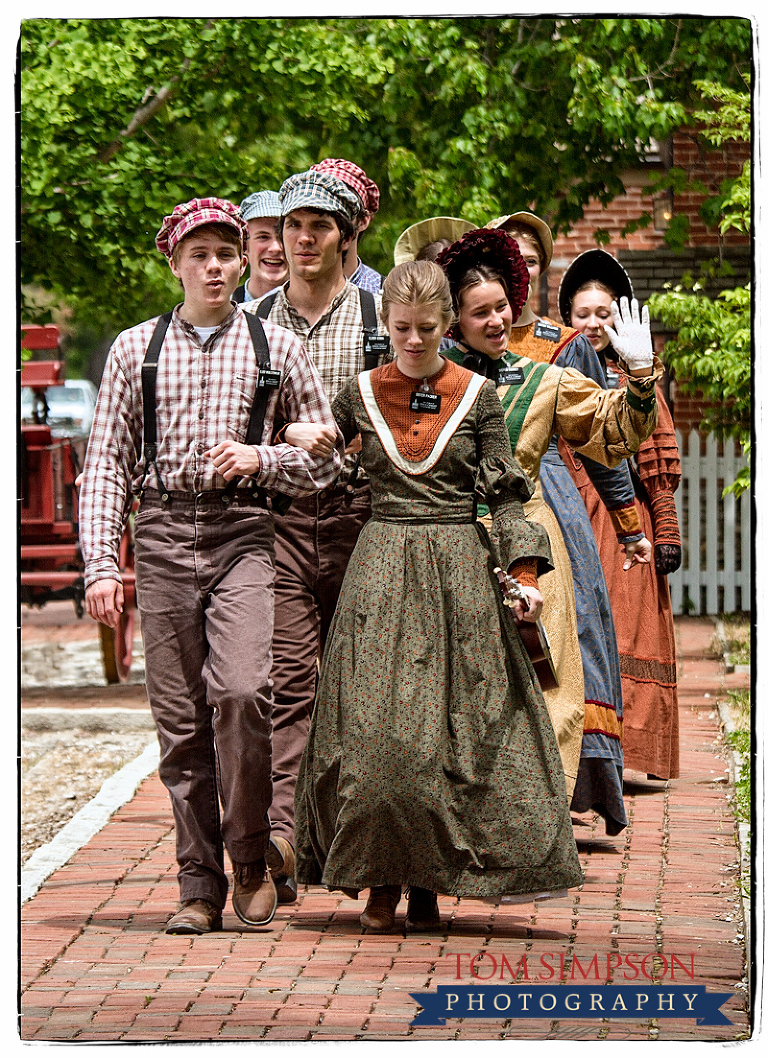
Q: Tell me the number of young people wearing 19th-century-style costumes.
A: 9